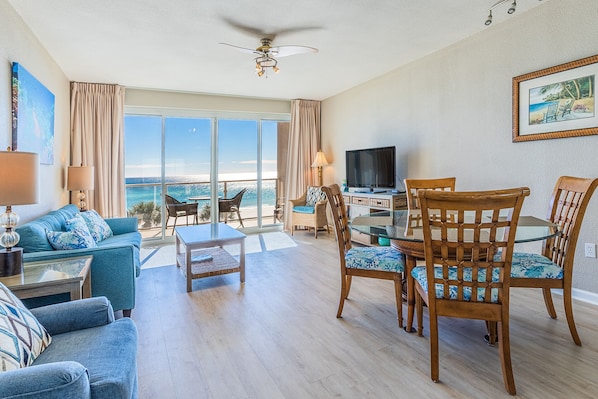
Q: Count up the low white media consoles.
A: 1